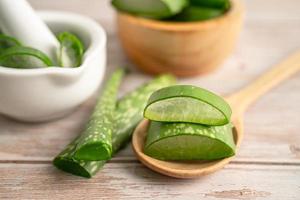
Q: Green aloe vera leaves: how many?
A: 2